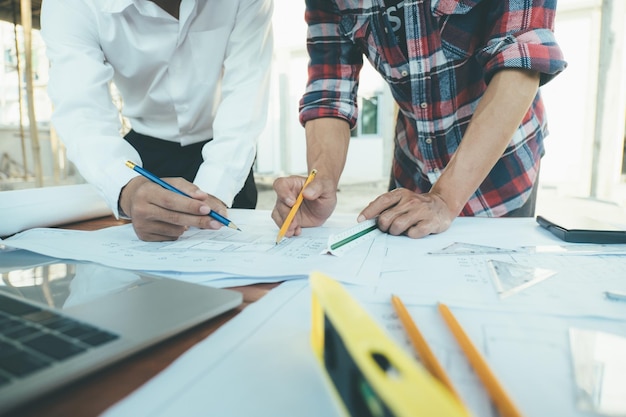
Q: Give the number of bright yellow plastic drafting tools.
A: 1